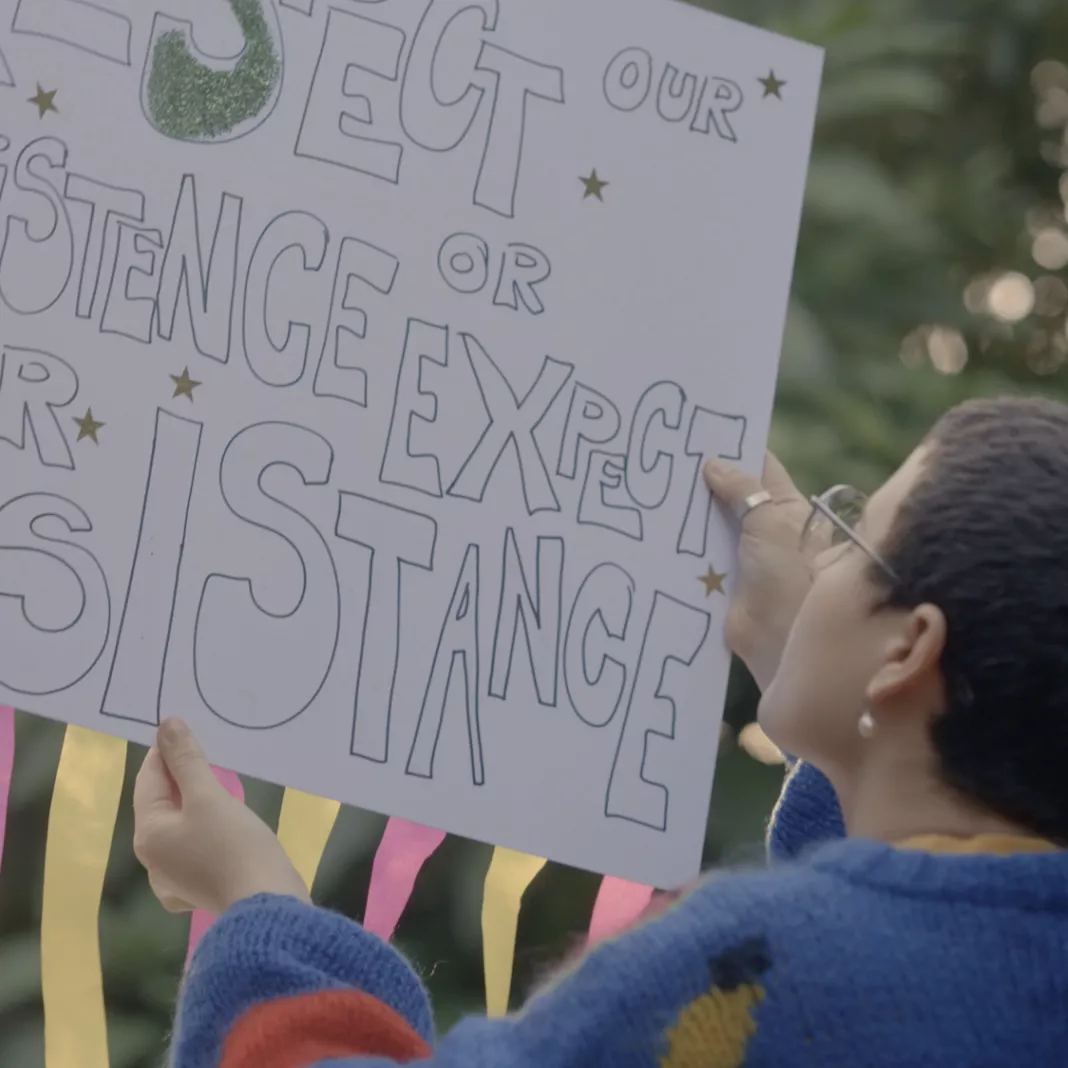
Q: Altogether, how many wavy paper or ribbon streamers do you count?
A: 7